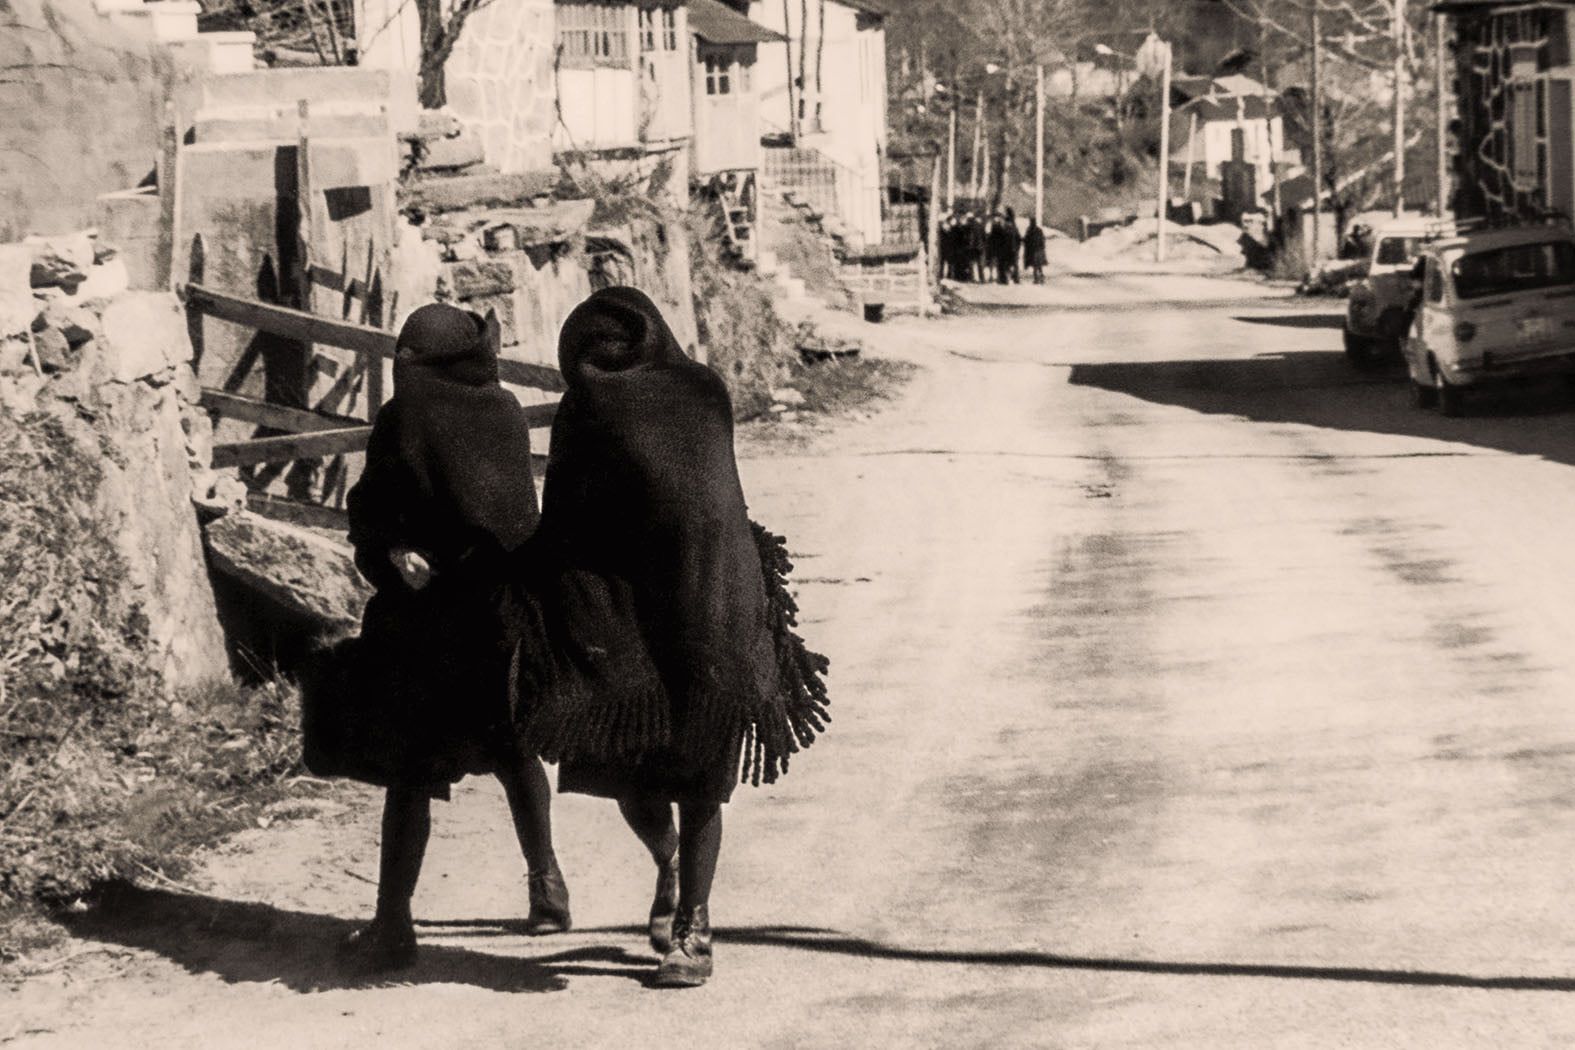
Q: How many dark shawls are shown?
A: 2